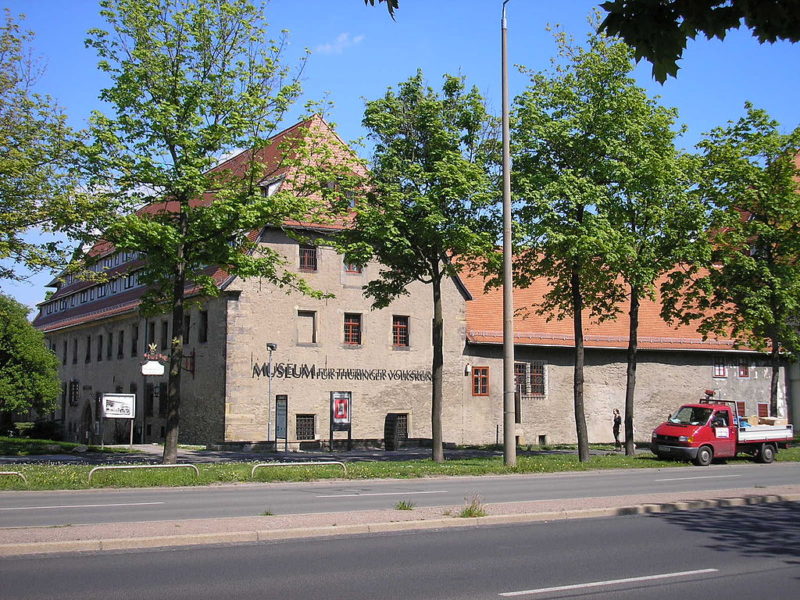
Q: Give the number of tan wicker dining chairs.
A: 0